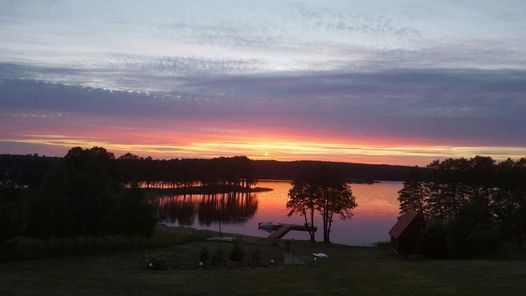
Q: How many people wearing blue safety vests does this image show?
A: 0